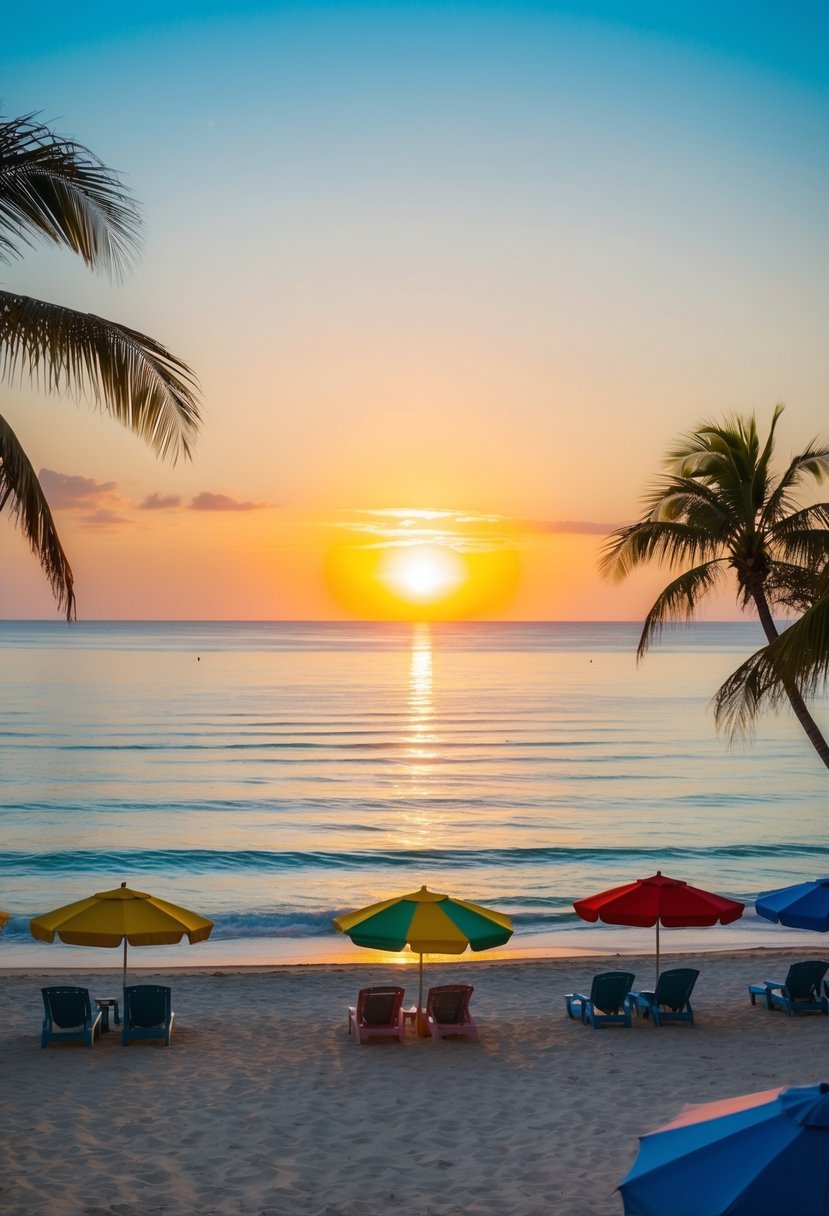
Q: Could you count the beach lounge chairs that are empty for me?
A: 7